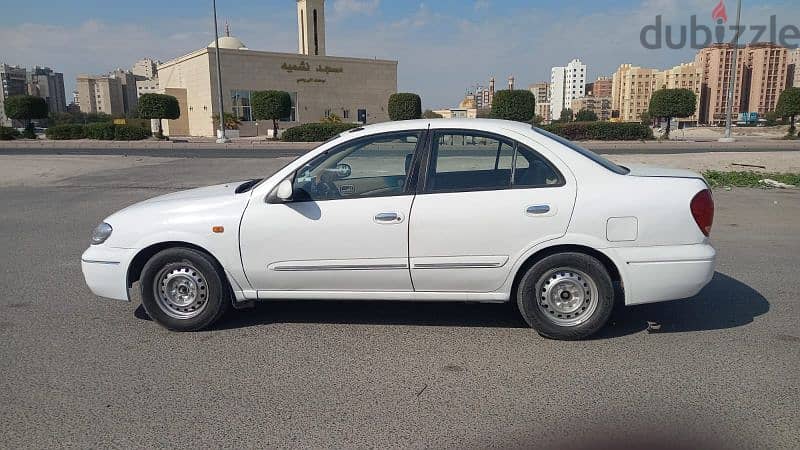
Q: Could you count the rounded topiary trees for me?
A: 7